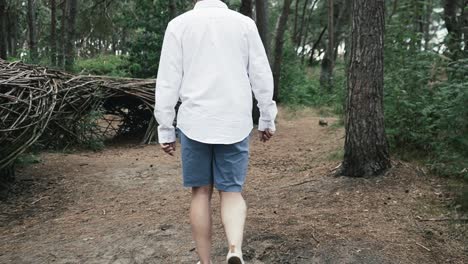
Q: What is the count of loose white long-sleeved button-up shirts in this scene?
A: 1